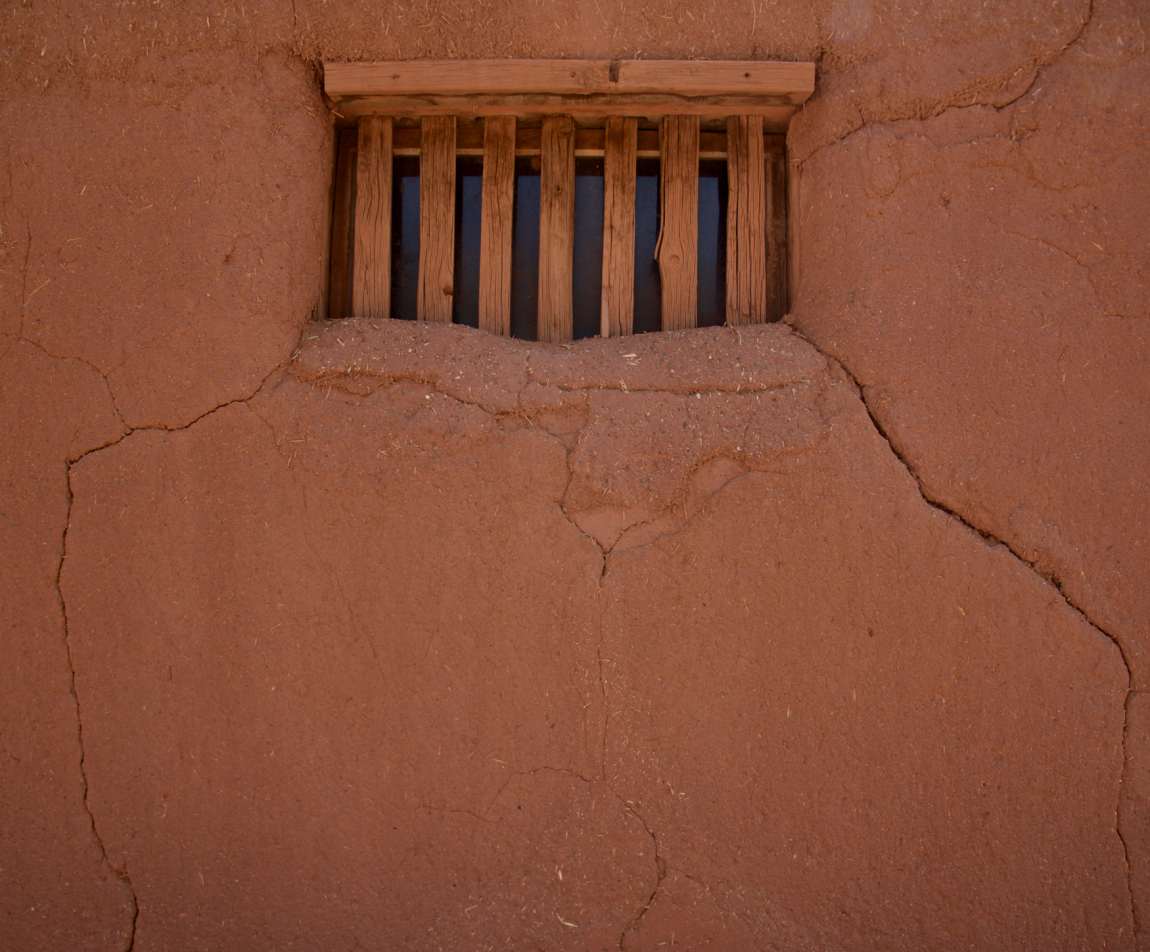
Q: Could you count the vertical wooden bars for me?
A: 7